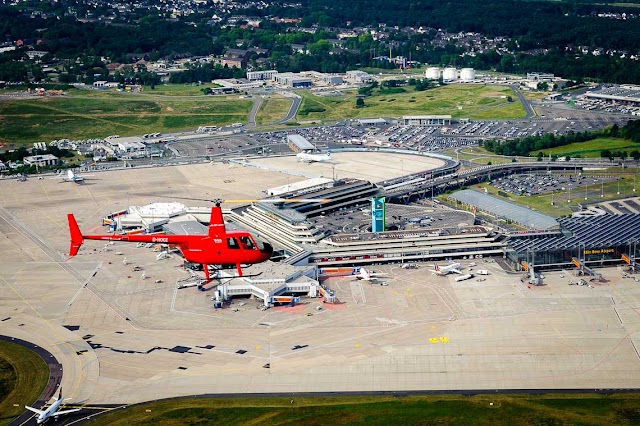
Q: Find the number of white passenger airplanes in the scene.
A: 5